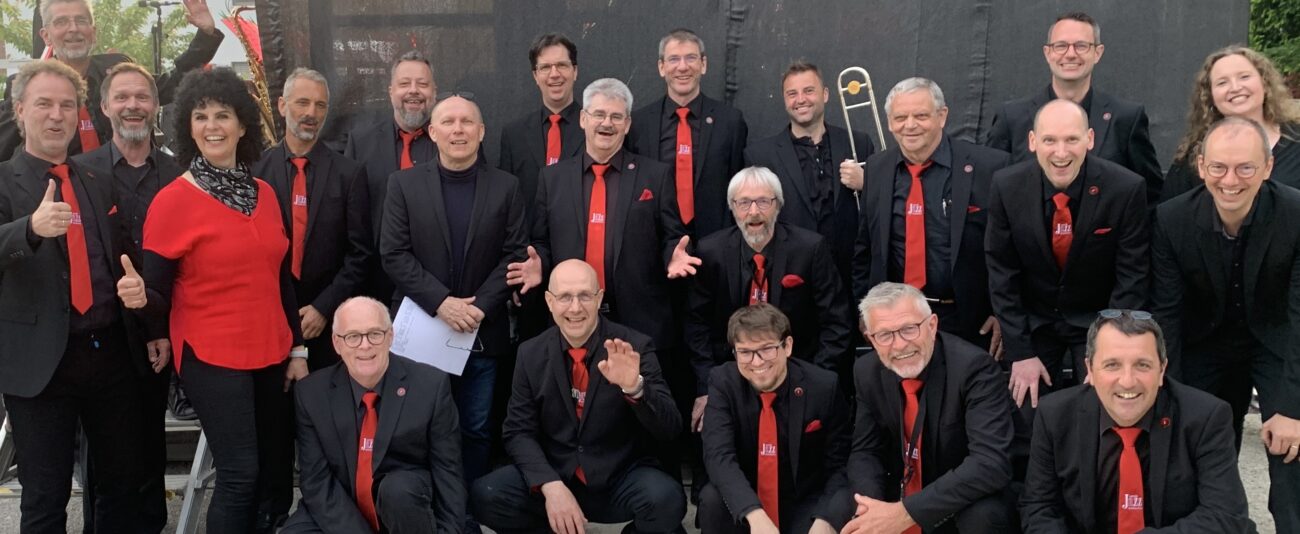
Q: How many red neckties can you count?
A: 15